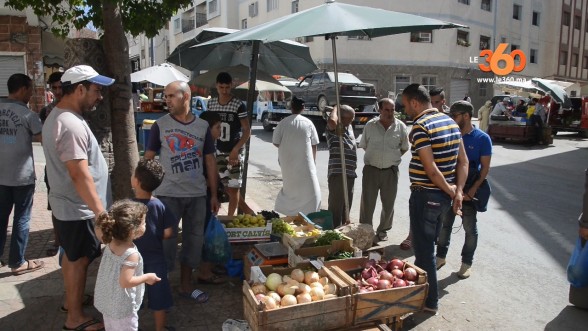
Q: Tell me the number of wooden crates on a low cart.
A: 2